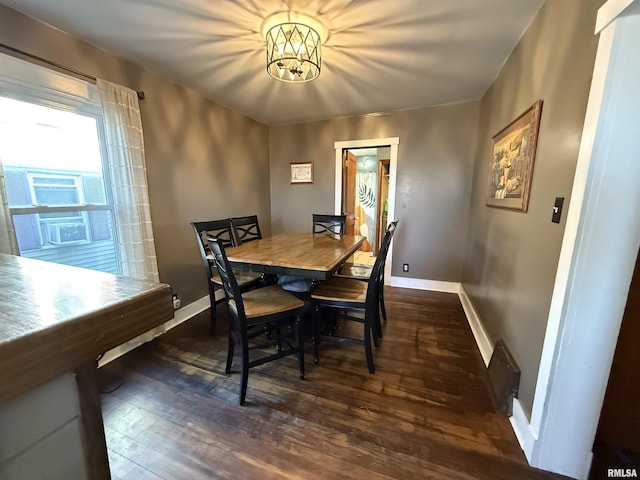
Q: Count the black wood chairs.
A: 6